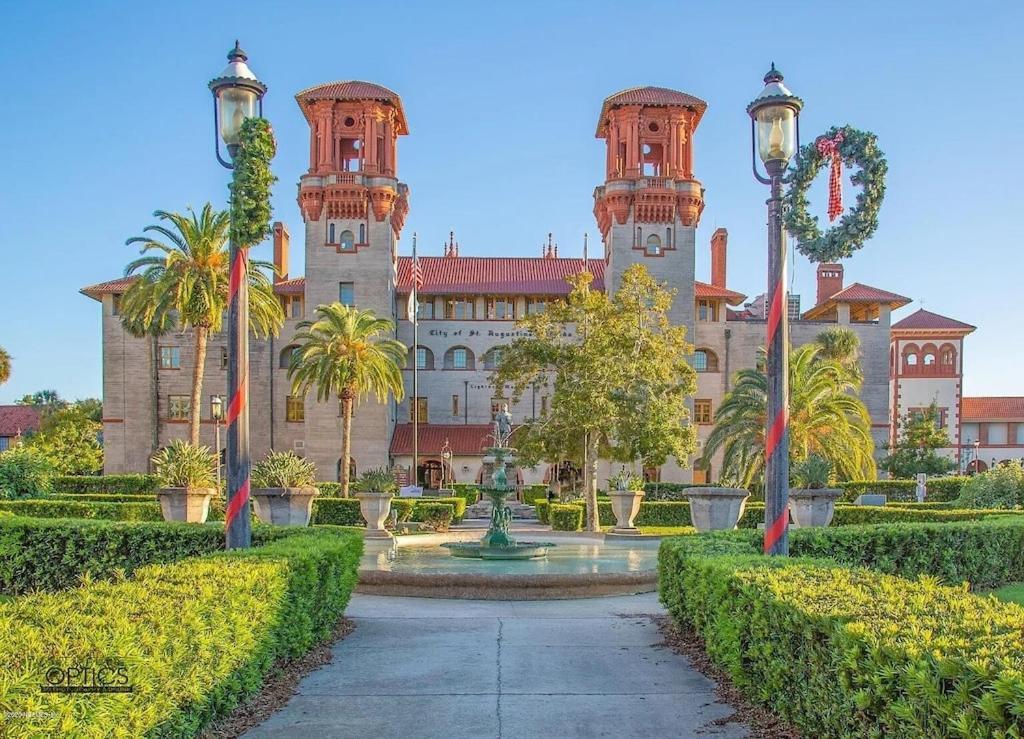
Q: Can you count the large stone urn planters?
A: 6